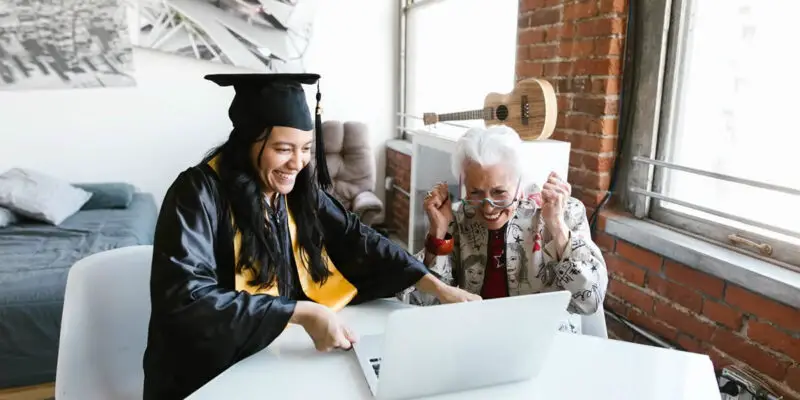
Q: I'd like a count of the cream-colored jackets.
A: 1